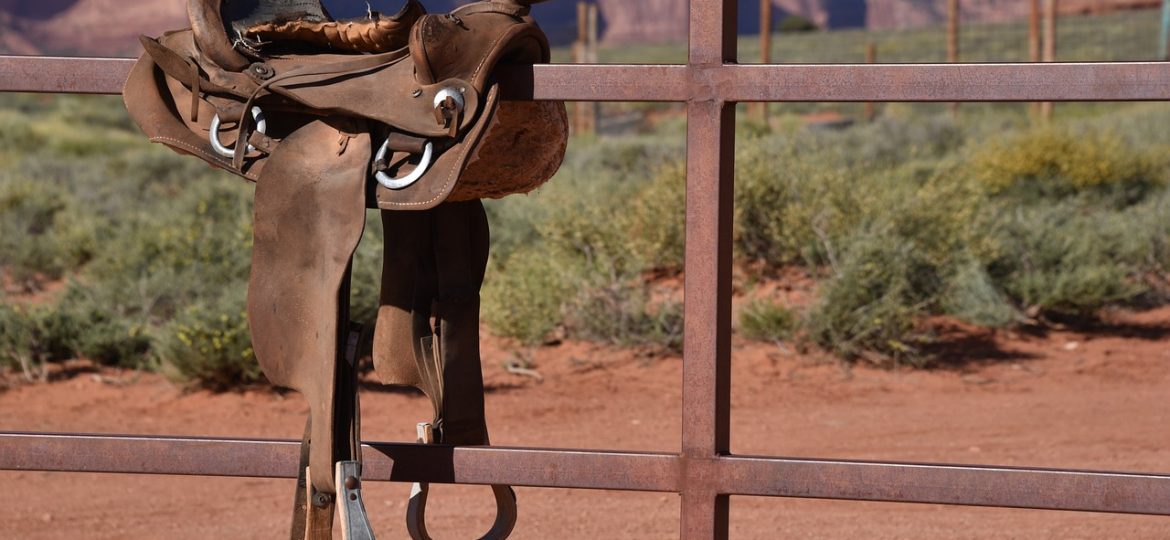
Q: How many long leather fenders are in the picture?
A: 2